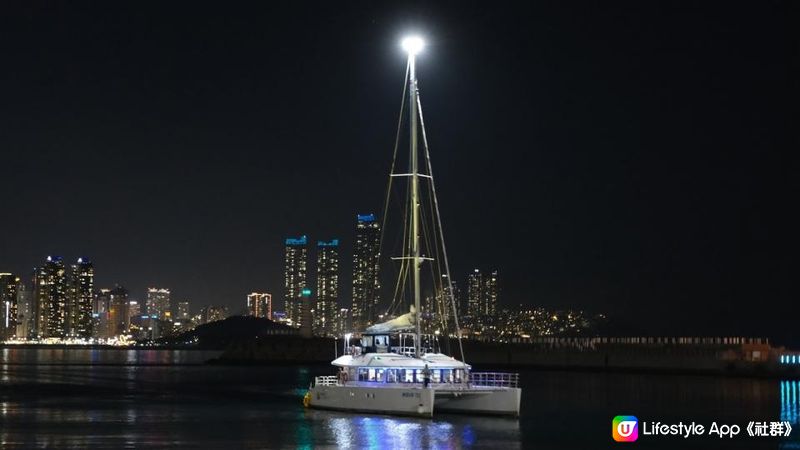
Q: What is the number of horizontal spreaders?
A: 2